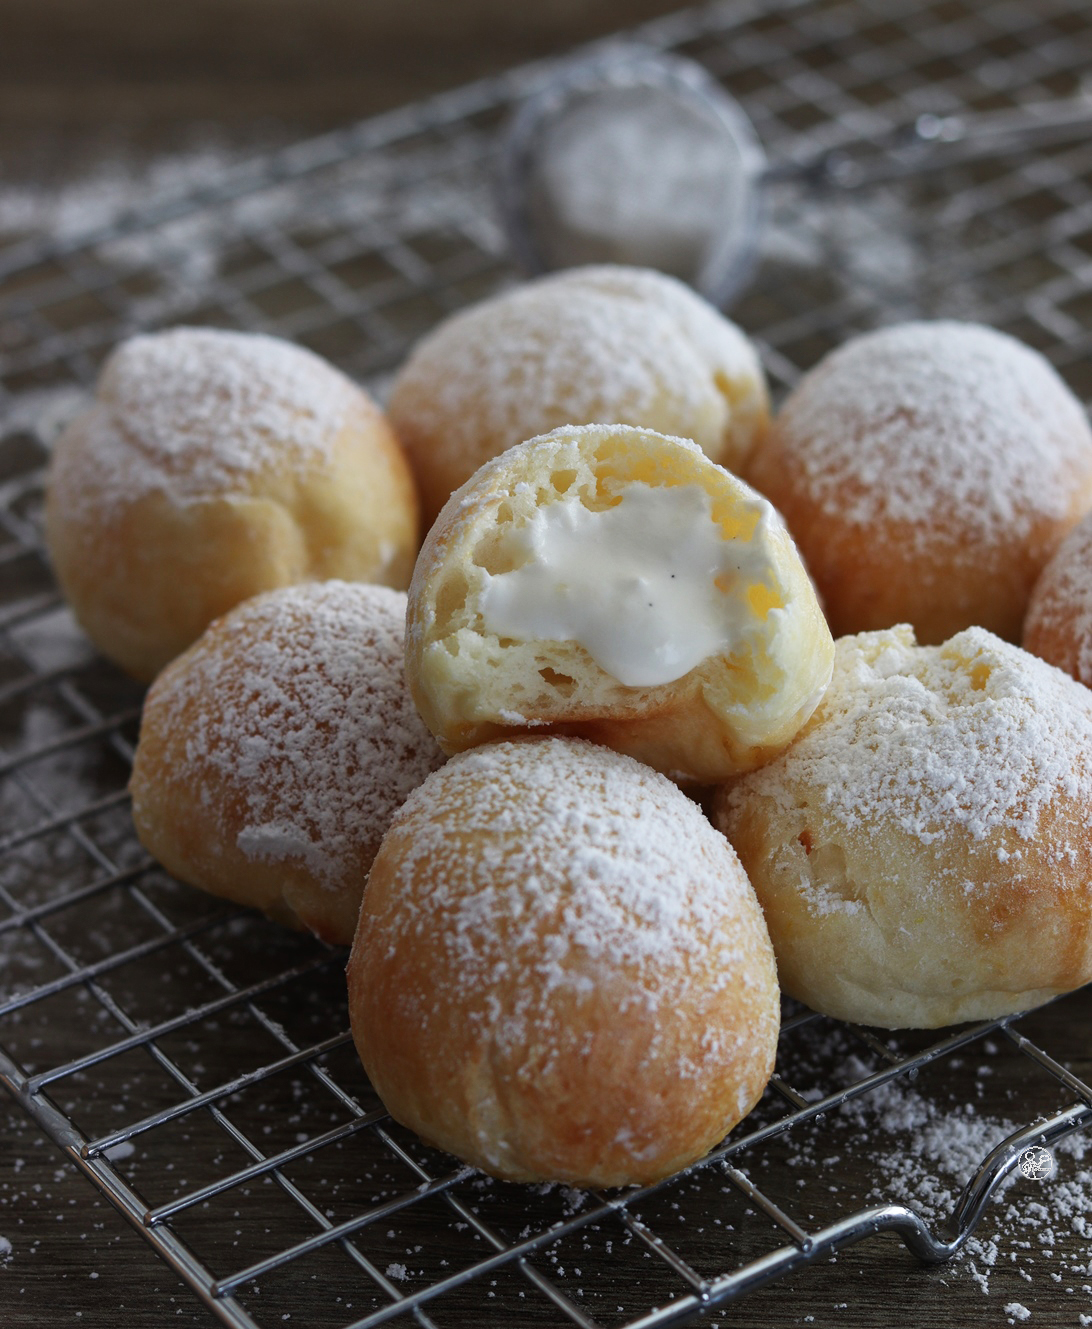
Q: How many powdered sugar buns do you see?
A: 8